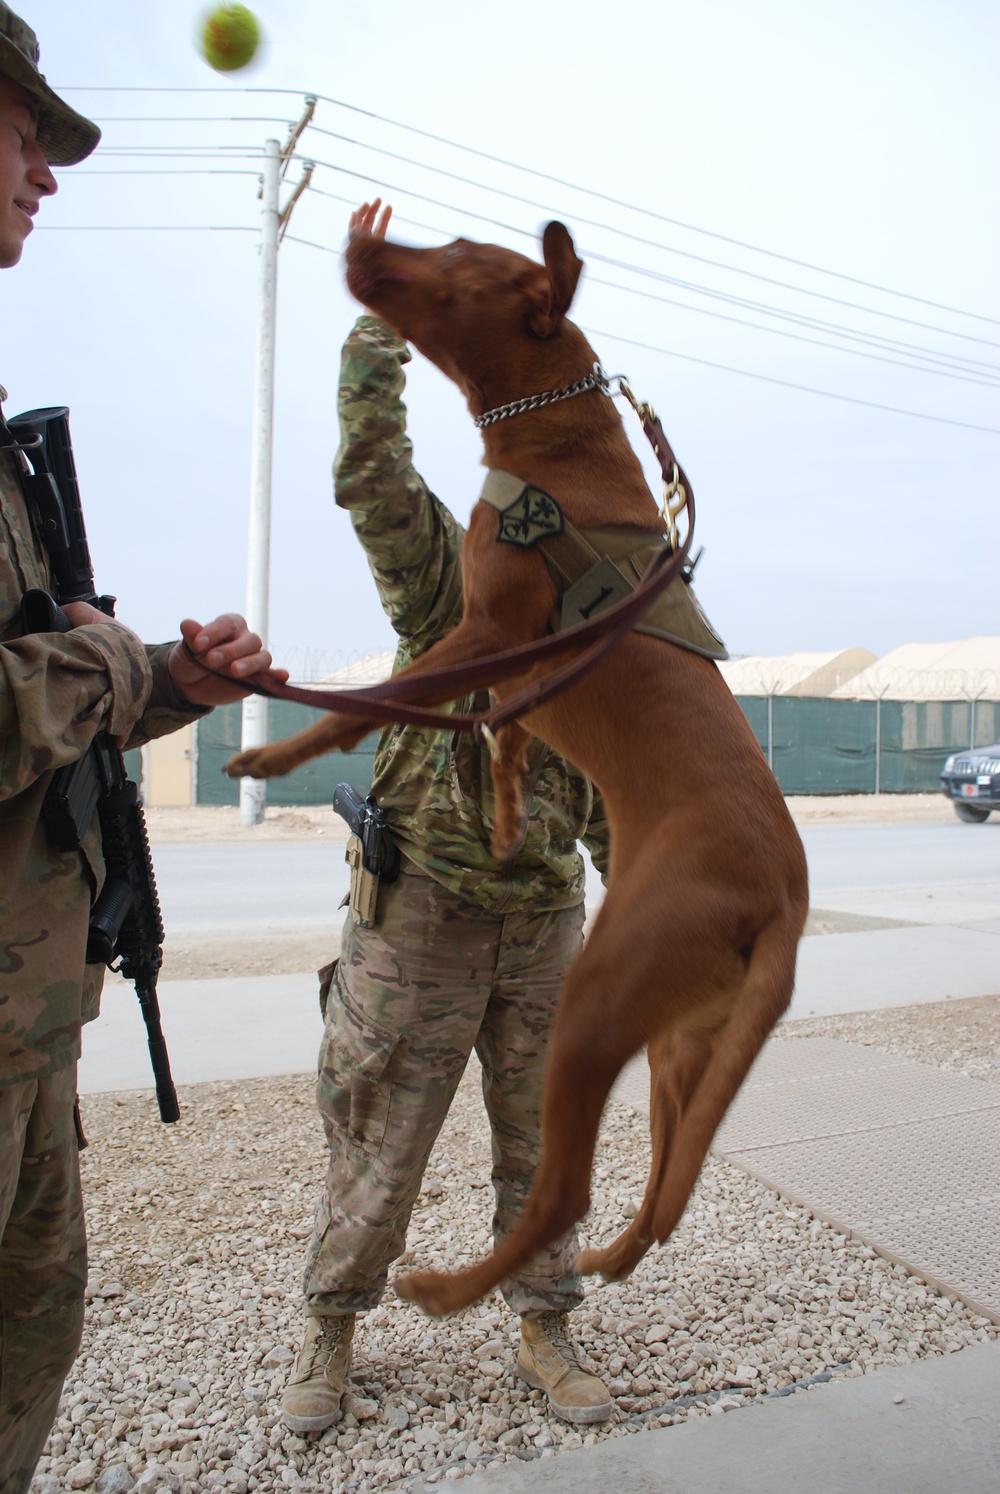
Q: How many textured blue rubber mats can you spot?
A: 0